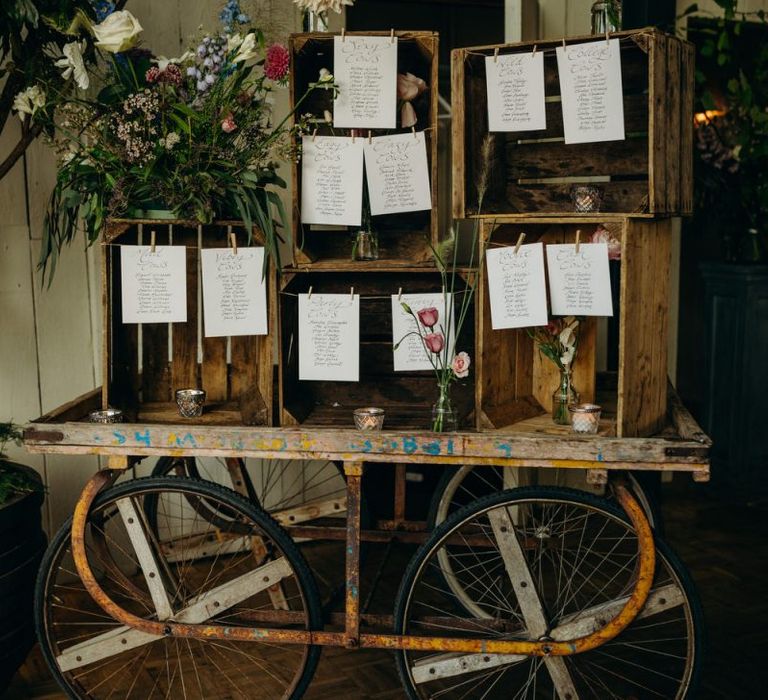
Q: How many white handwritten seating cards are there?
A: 11